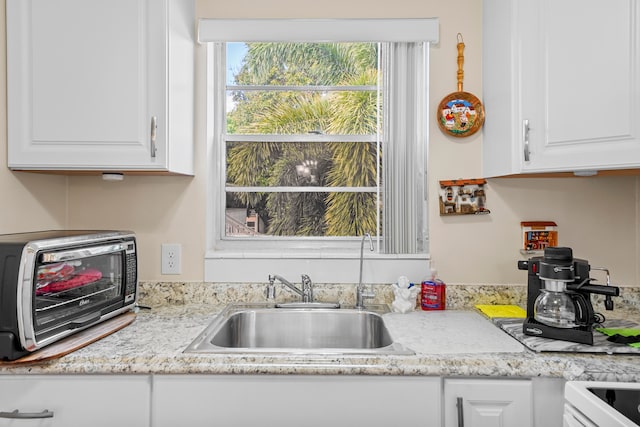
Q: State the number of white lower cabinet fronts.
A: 3